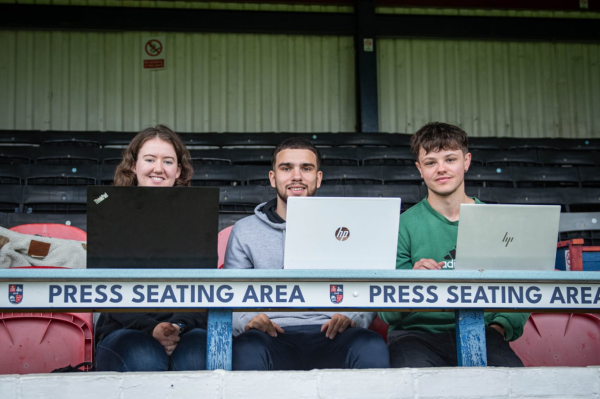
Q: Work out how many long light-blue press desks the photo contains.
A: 1